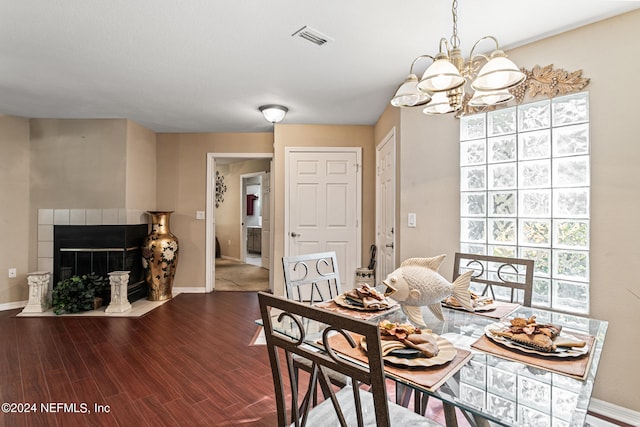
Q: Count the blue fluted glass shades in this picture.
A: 0